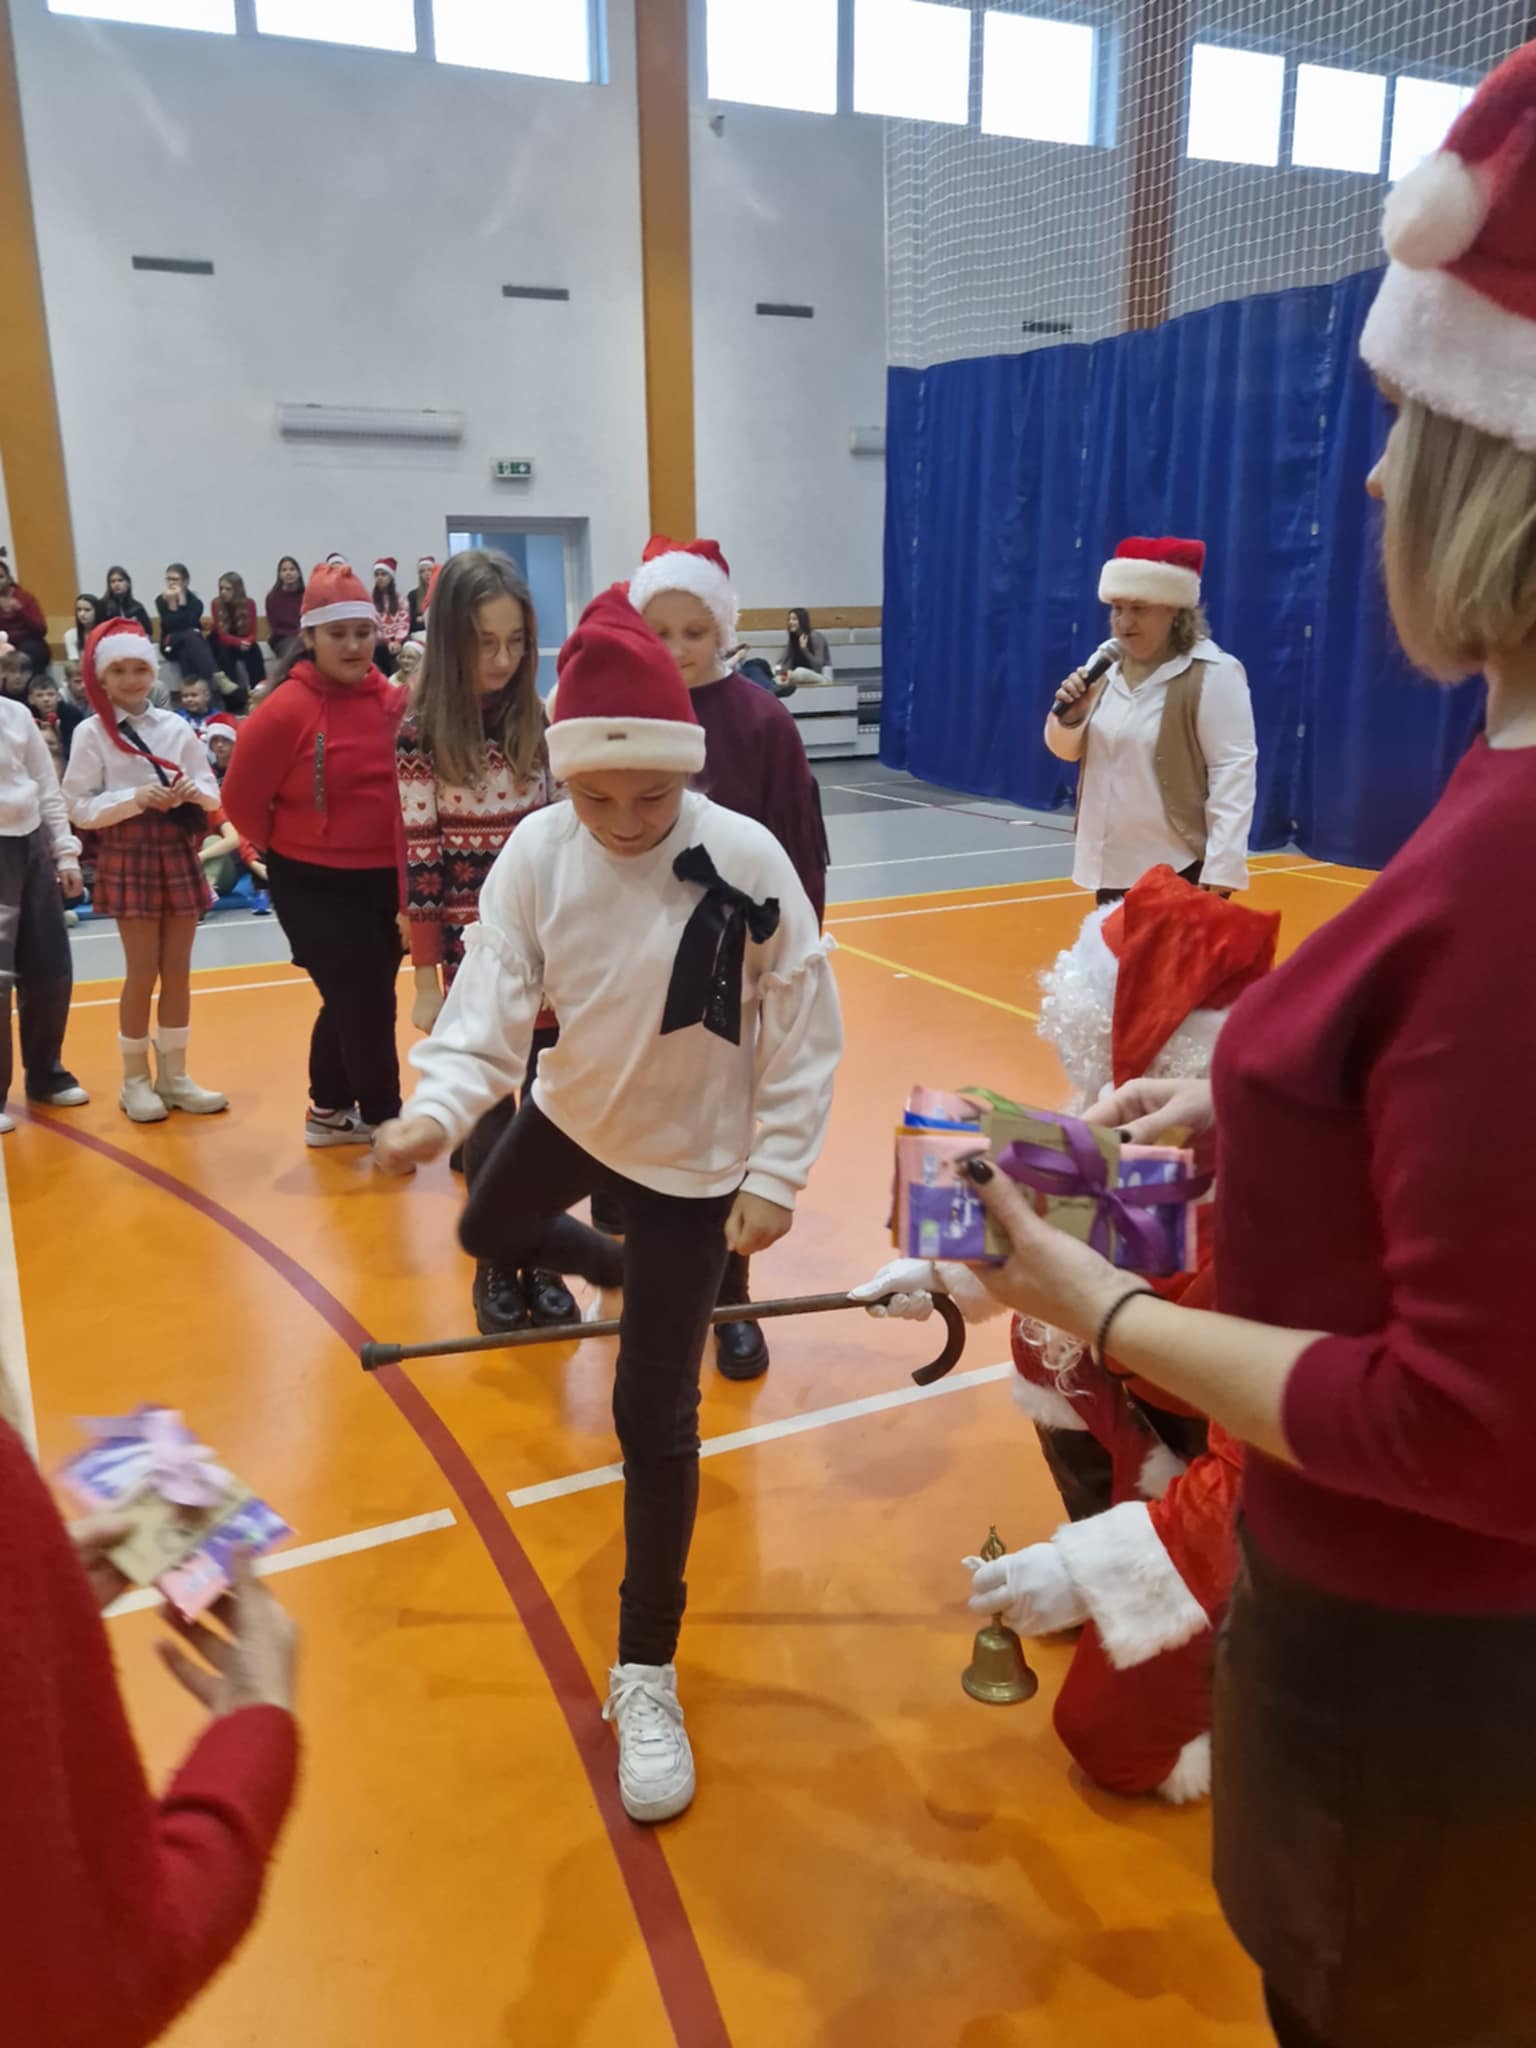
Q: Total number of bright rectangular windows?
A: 9